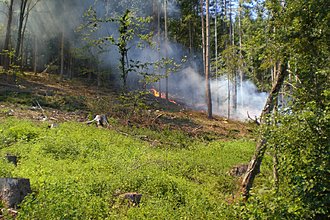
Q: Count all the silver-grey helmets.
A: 0